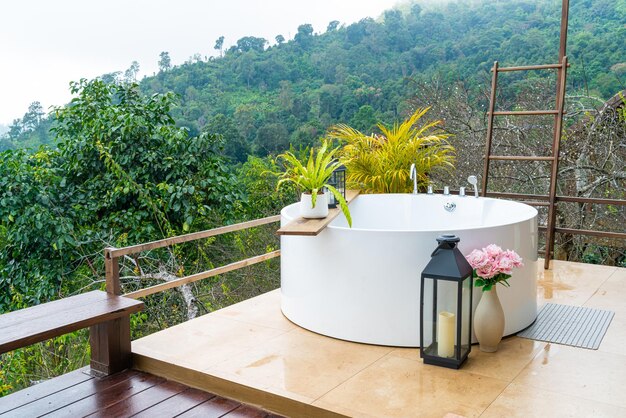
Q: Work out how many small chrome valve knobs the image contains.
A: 3